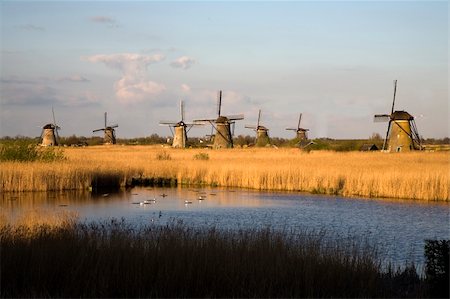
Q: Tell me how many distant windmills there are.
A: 7